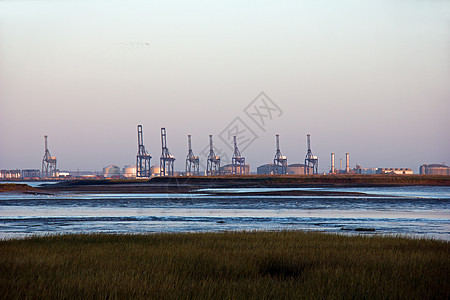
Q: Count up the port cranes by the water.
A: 8